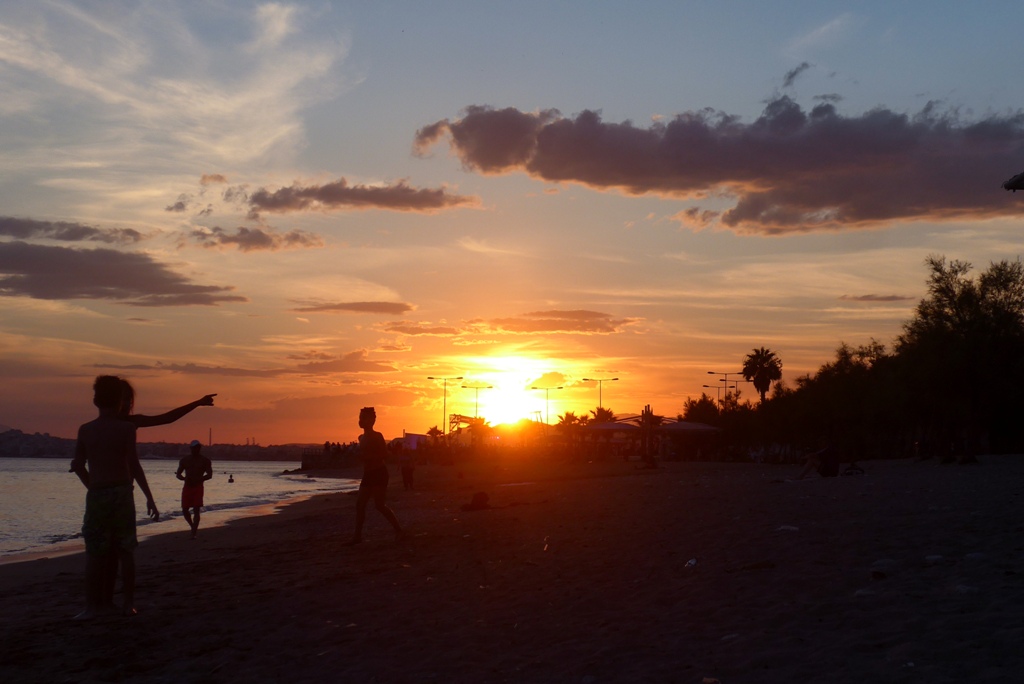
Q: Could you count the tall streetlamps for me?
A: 7